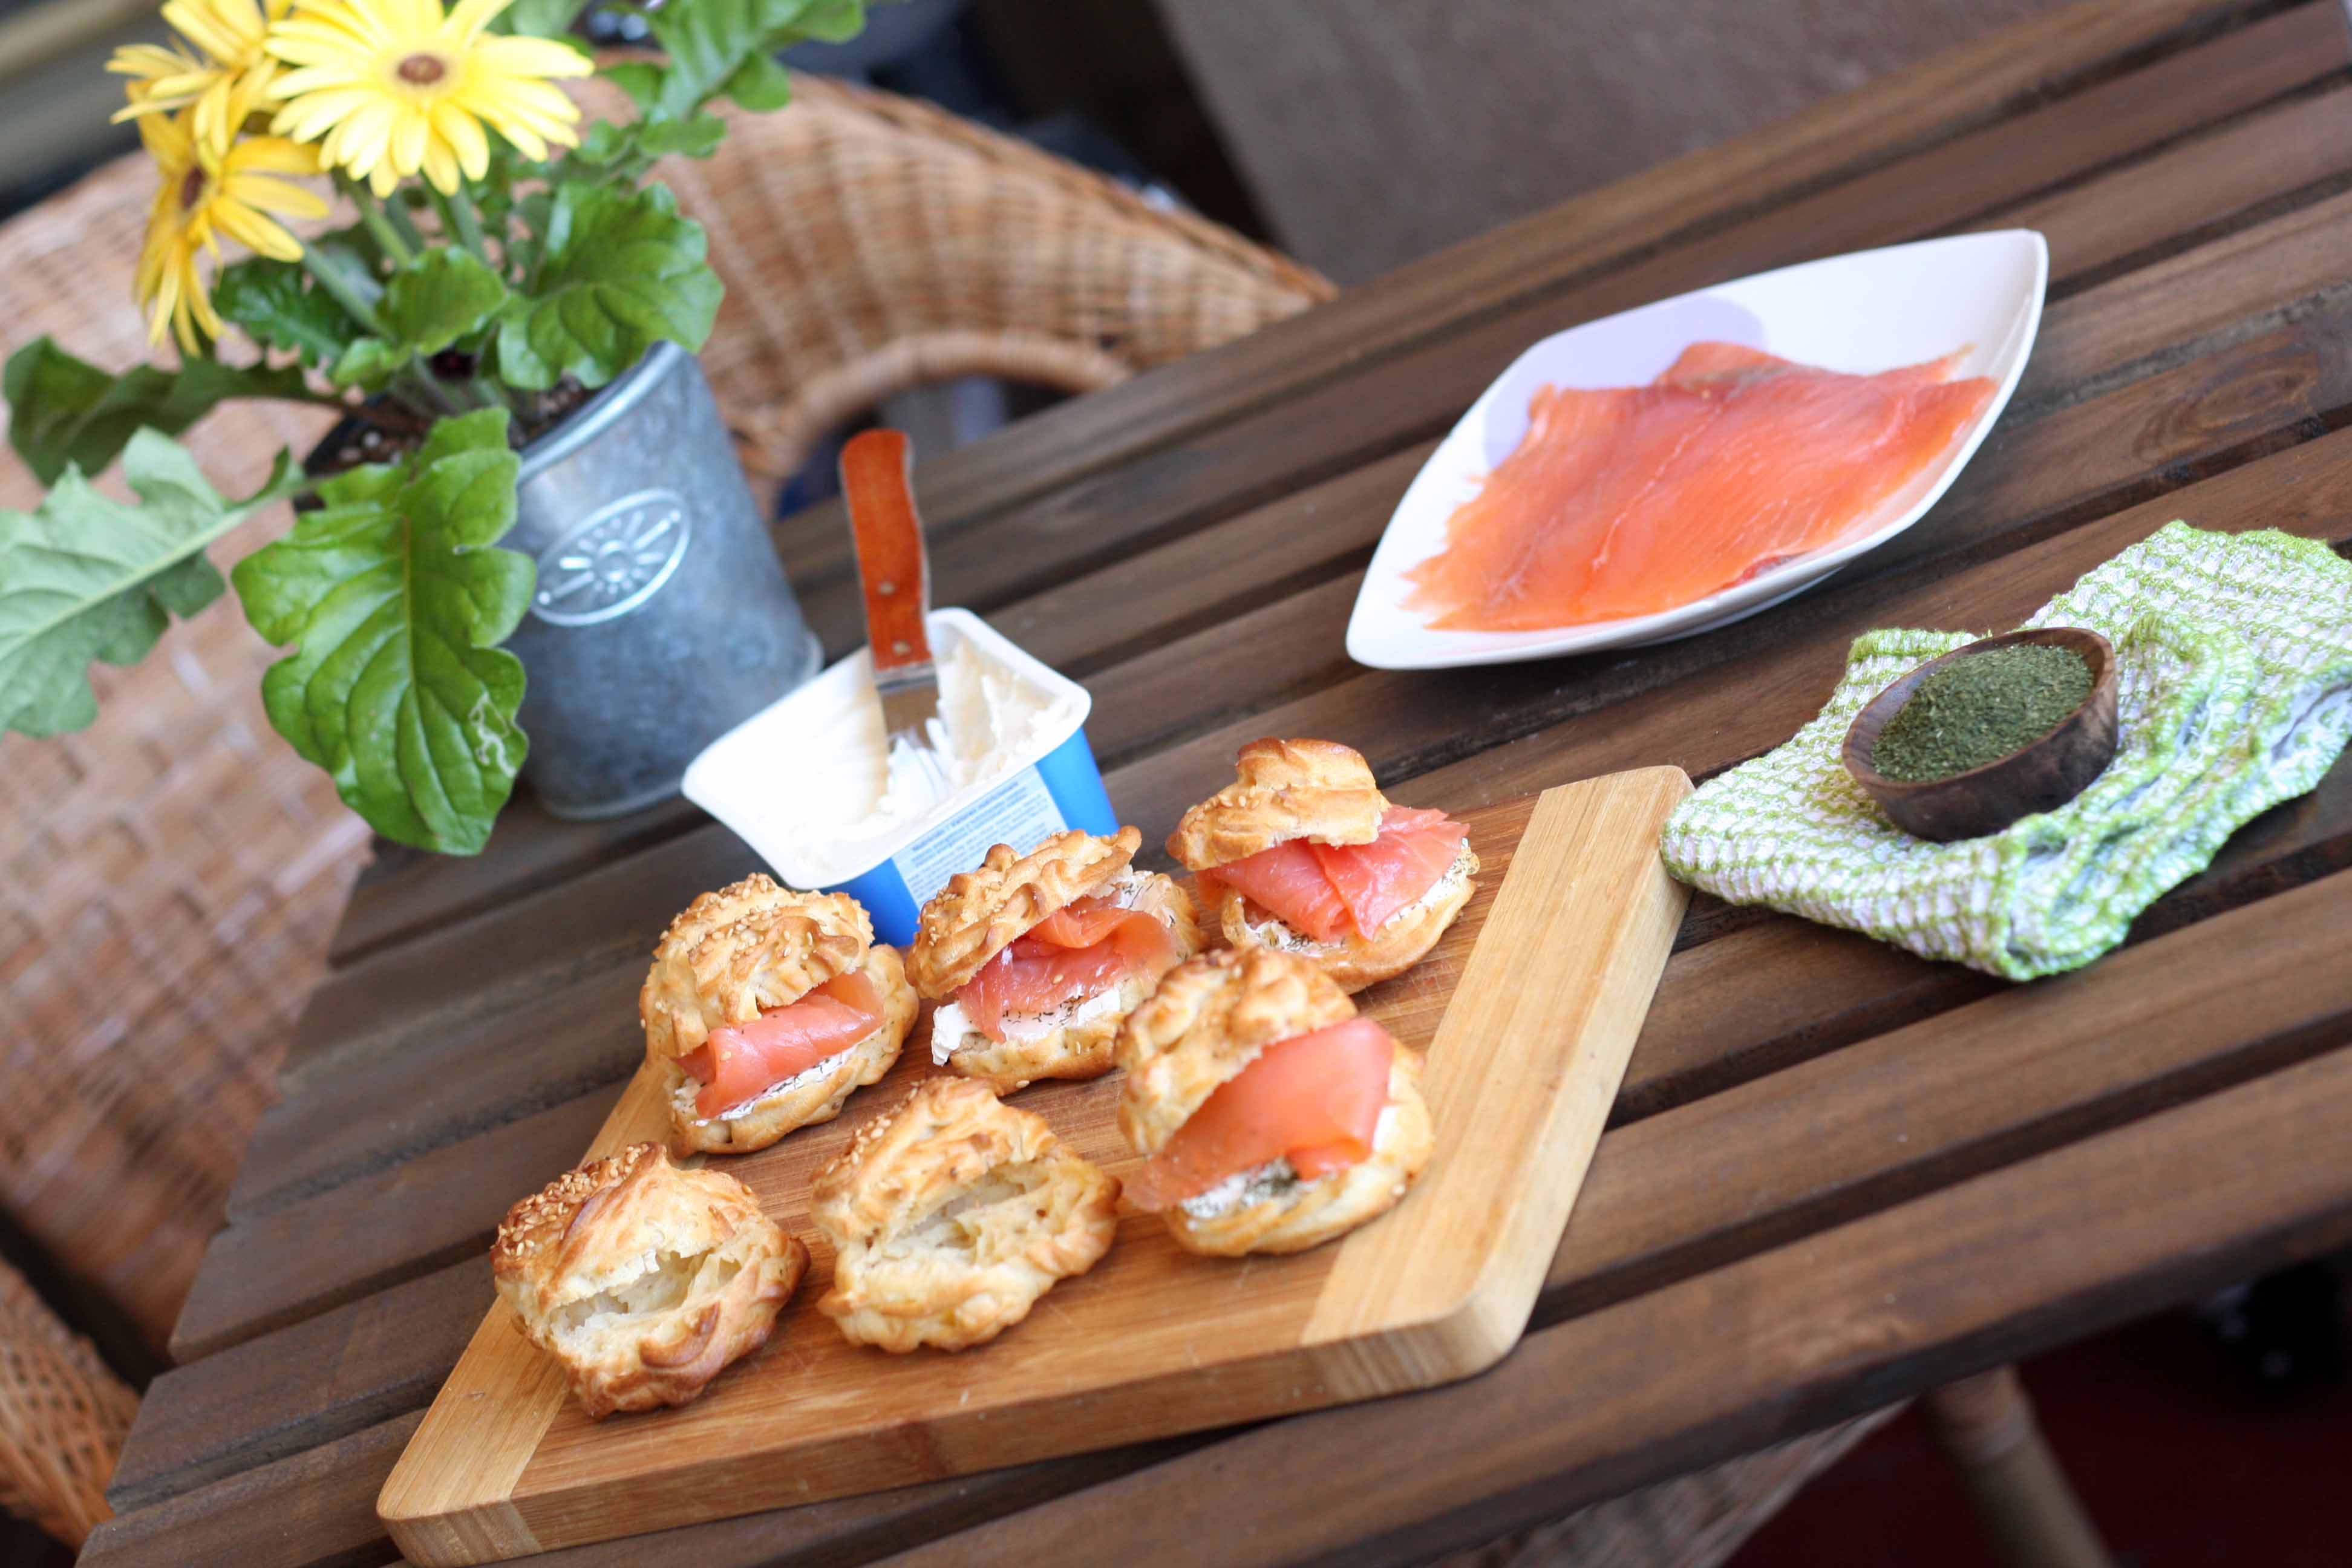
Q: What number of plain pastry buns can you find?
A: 2